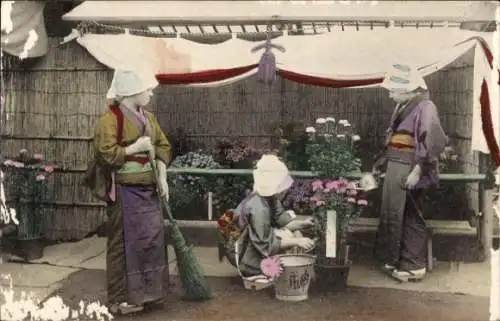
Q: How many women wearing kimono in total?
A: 3